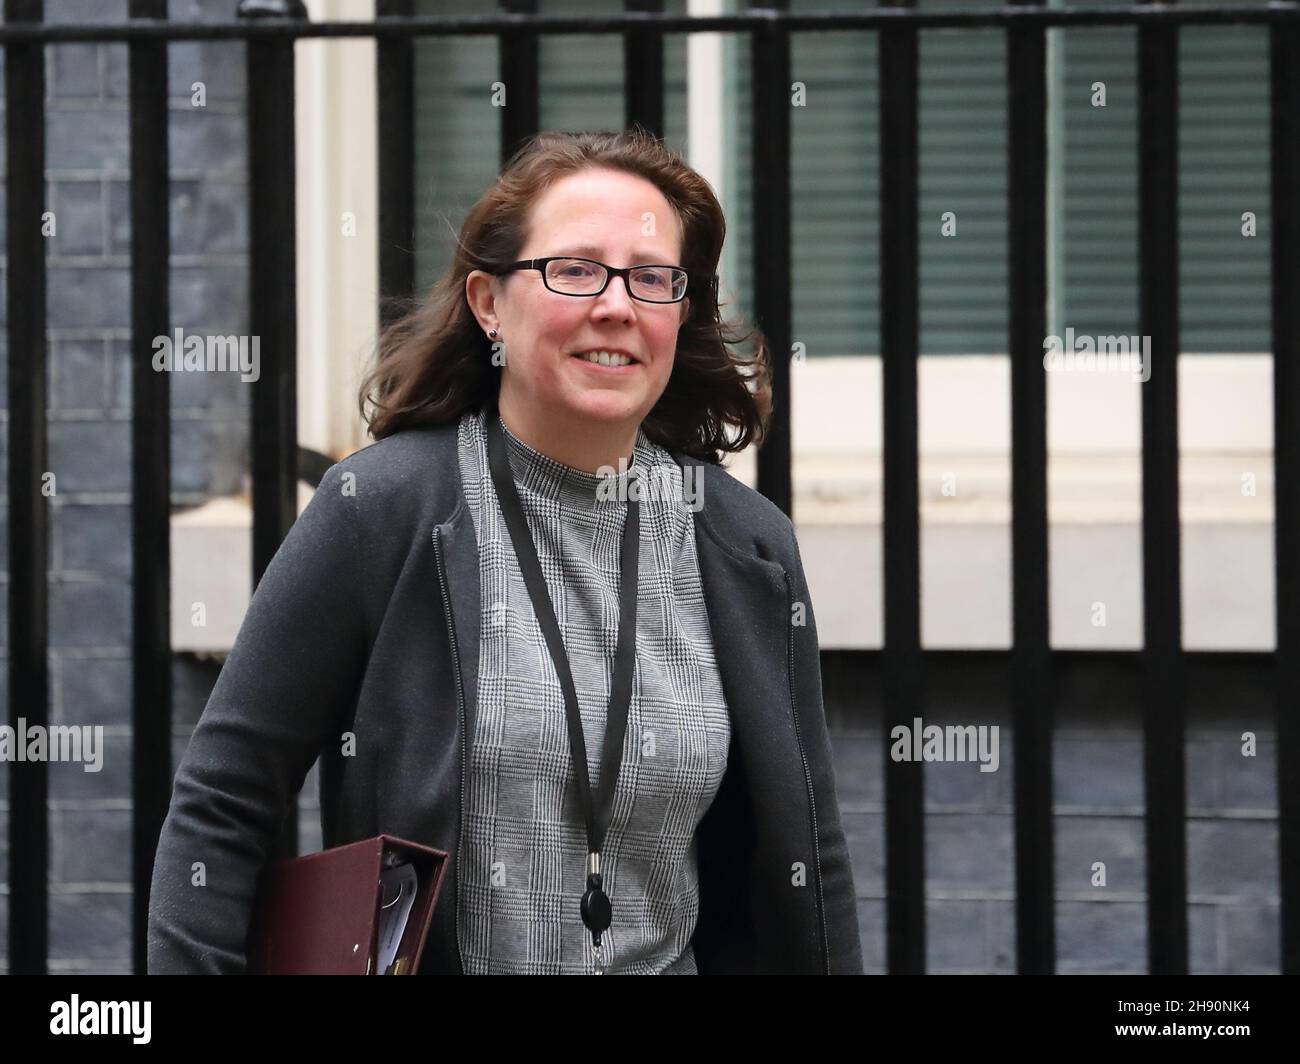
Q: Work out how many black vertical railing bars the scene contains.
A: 11